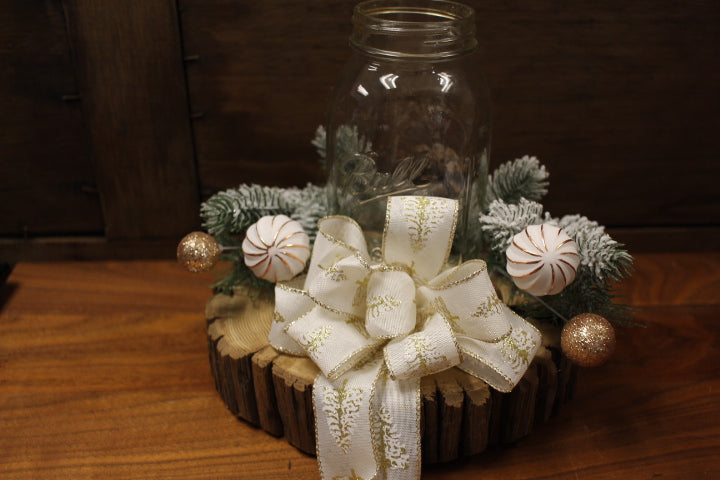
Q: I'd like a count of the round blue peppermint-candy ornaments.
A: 0